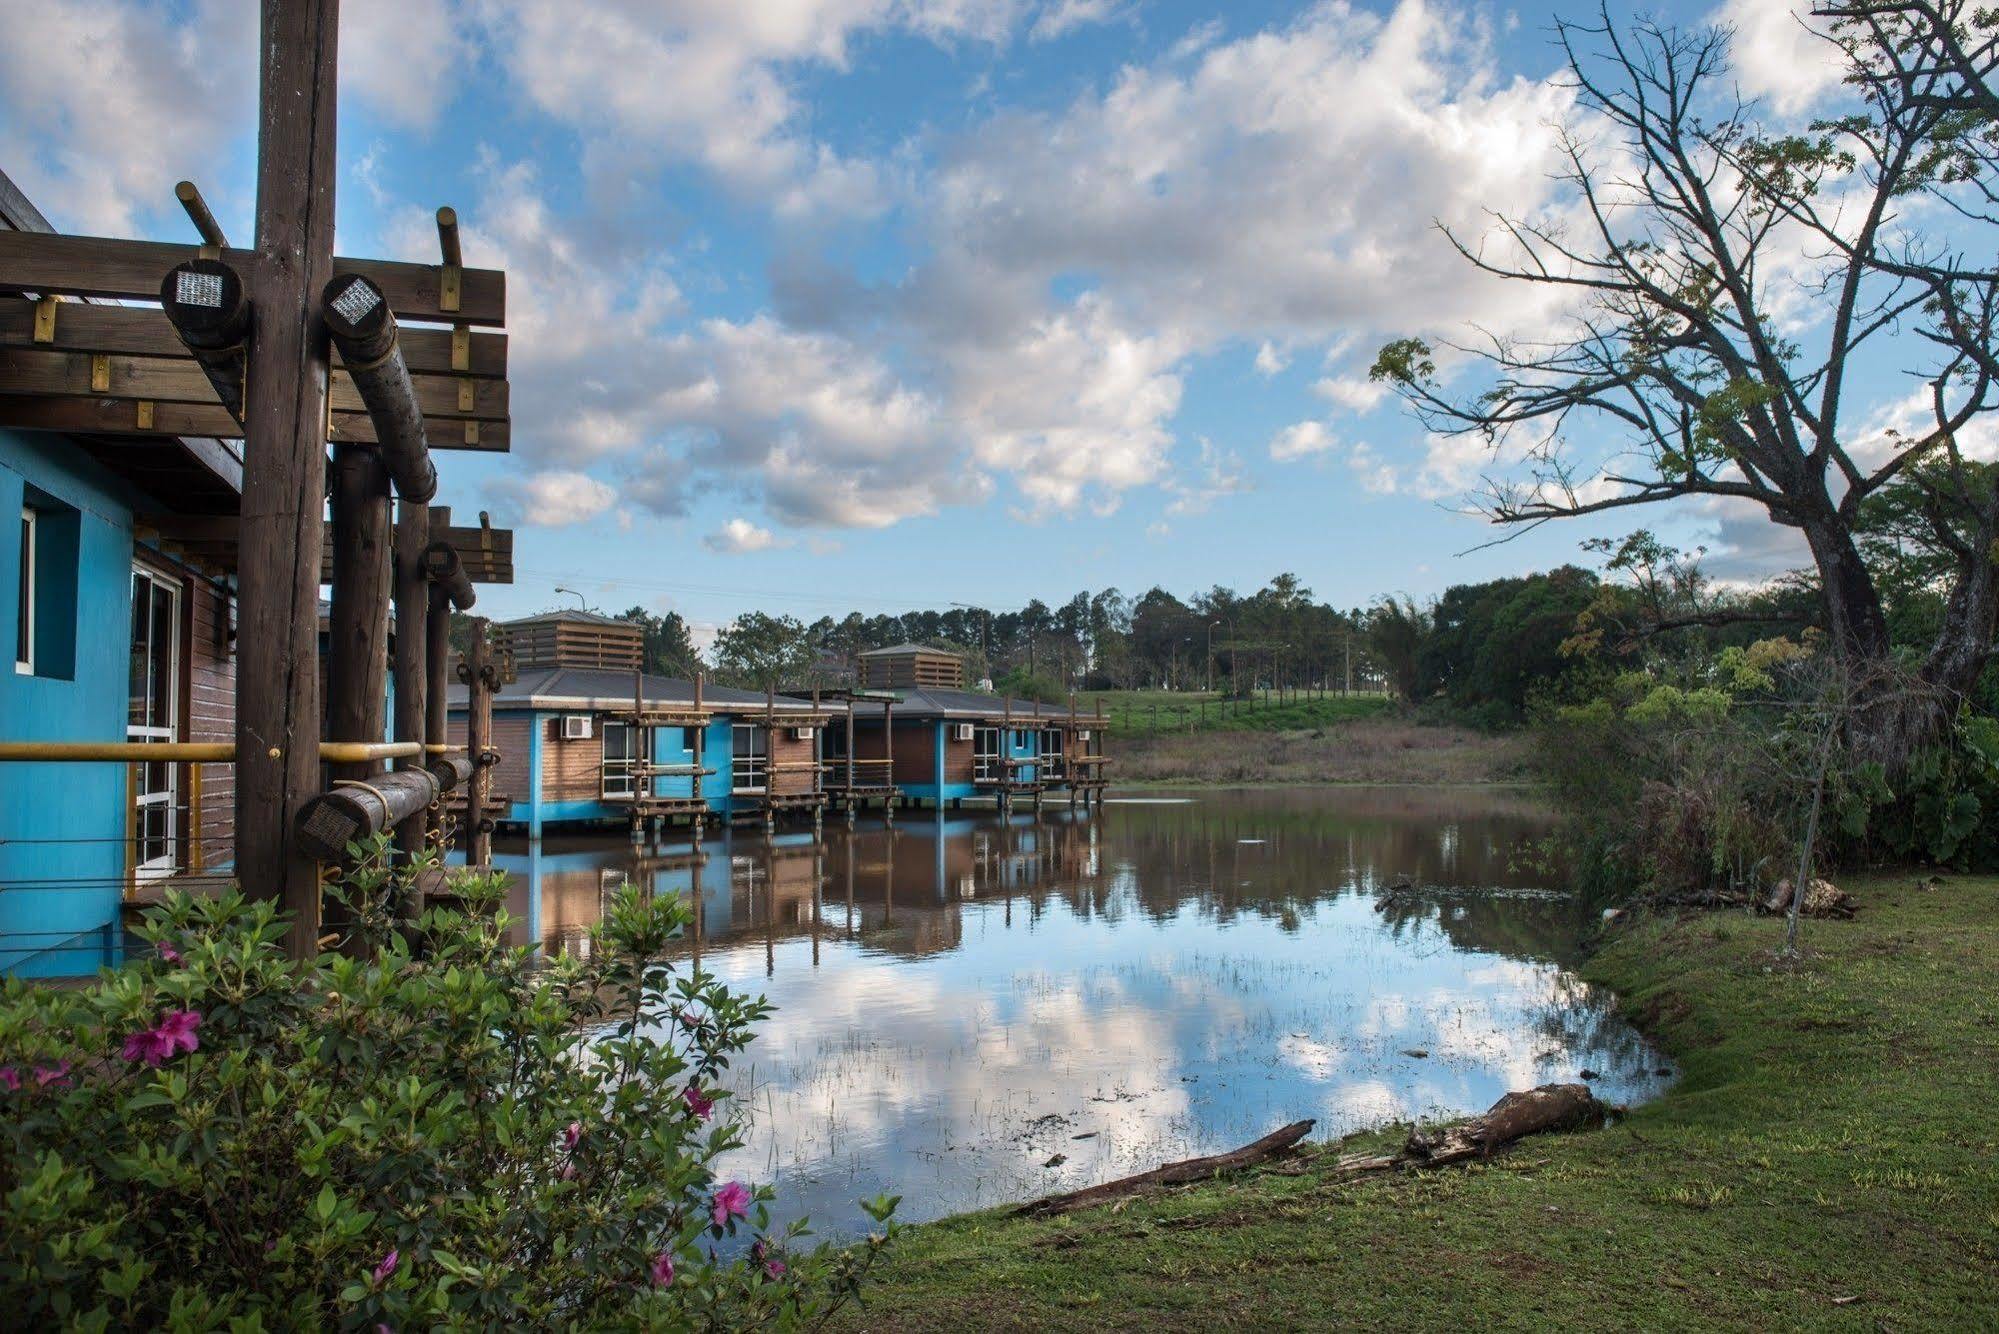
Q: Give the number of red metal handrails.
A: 0